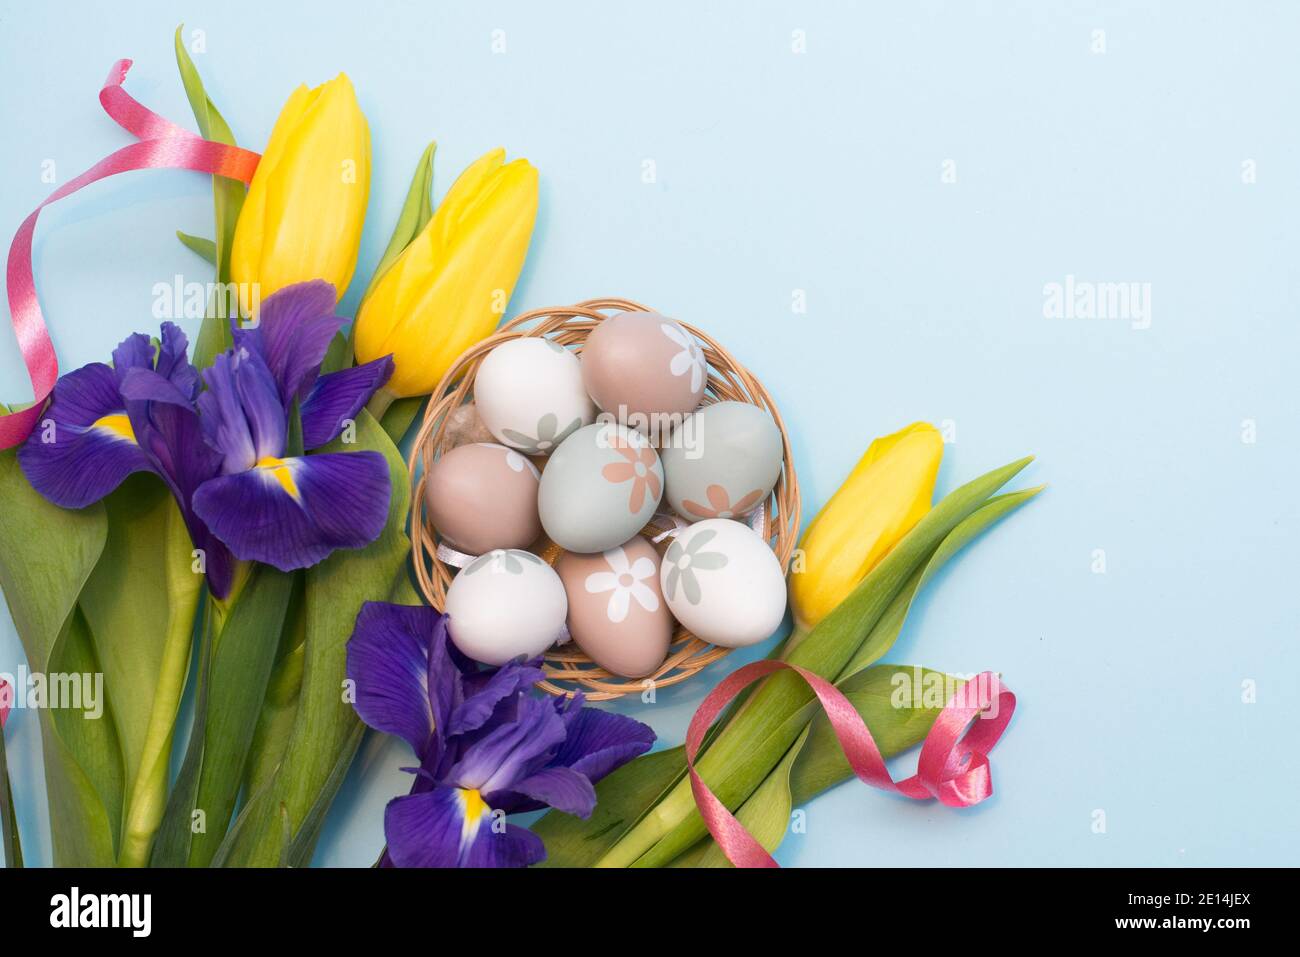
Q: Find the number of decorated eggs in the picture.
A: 8